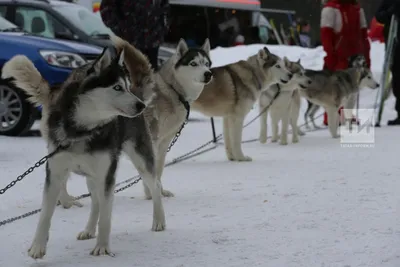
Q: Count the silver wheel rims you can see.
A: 1